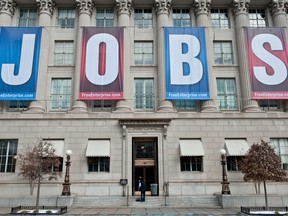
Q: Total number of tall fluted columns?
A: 8